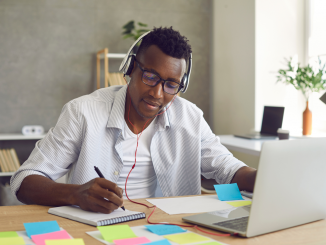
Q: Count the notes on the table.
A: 13